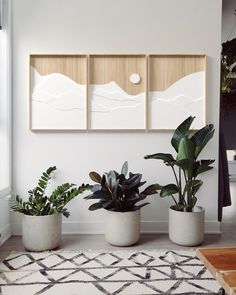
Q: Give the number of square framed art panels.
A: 3